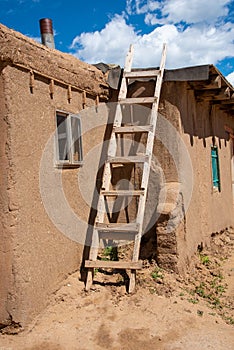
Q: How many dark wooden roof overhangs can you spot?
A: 1